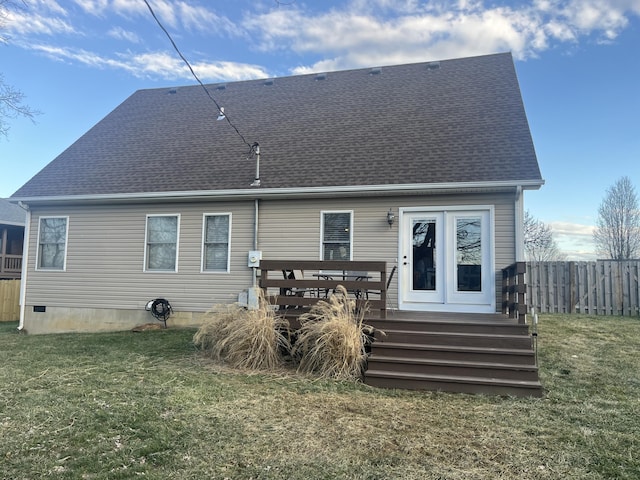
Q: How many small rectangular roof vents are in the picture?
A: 6